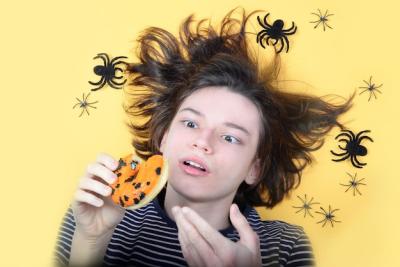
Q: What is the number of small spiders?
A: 6